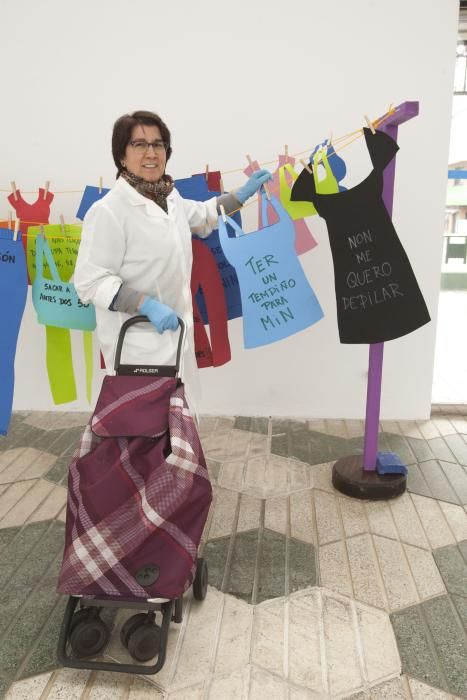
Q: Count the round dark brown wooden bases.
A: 1